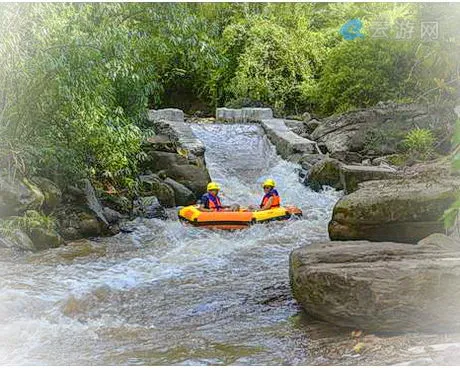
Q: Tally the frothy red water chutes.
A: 0